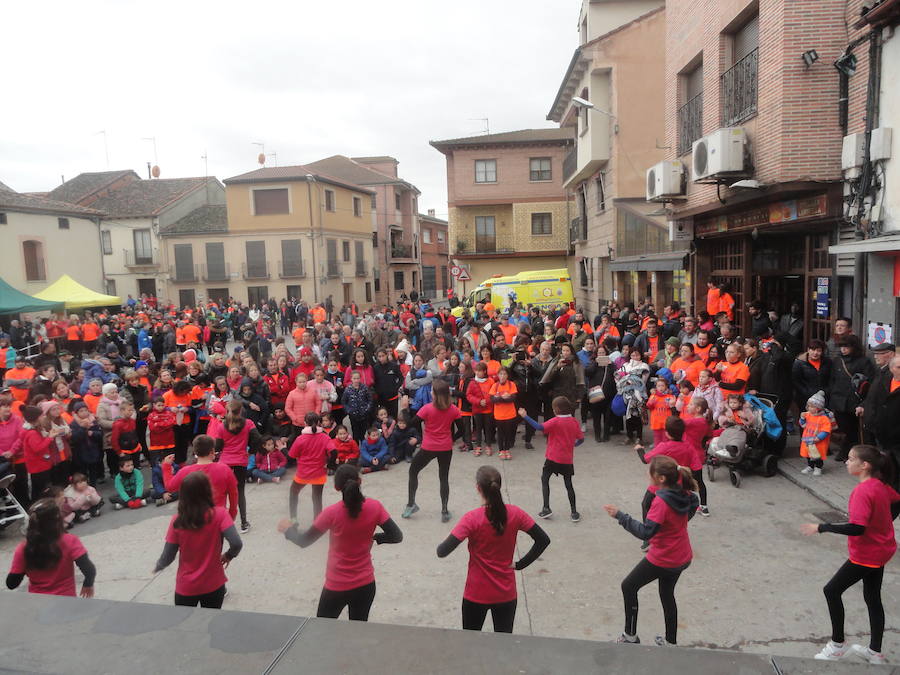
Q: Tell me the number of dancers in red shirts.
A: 13